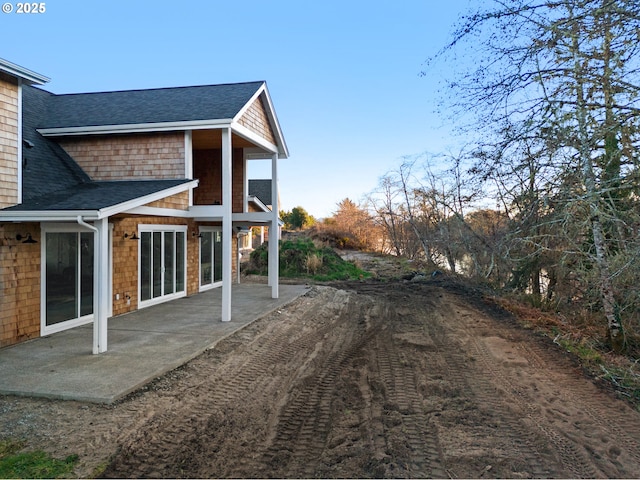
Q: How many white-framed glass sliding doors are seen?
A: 3